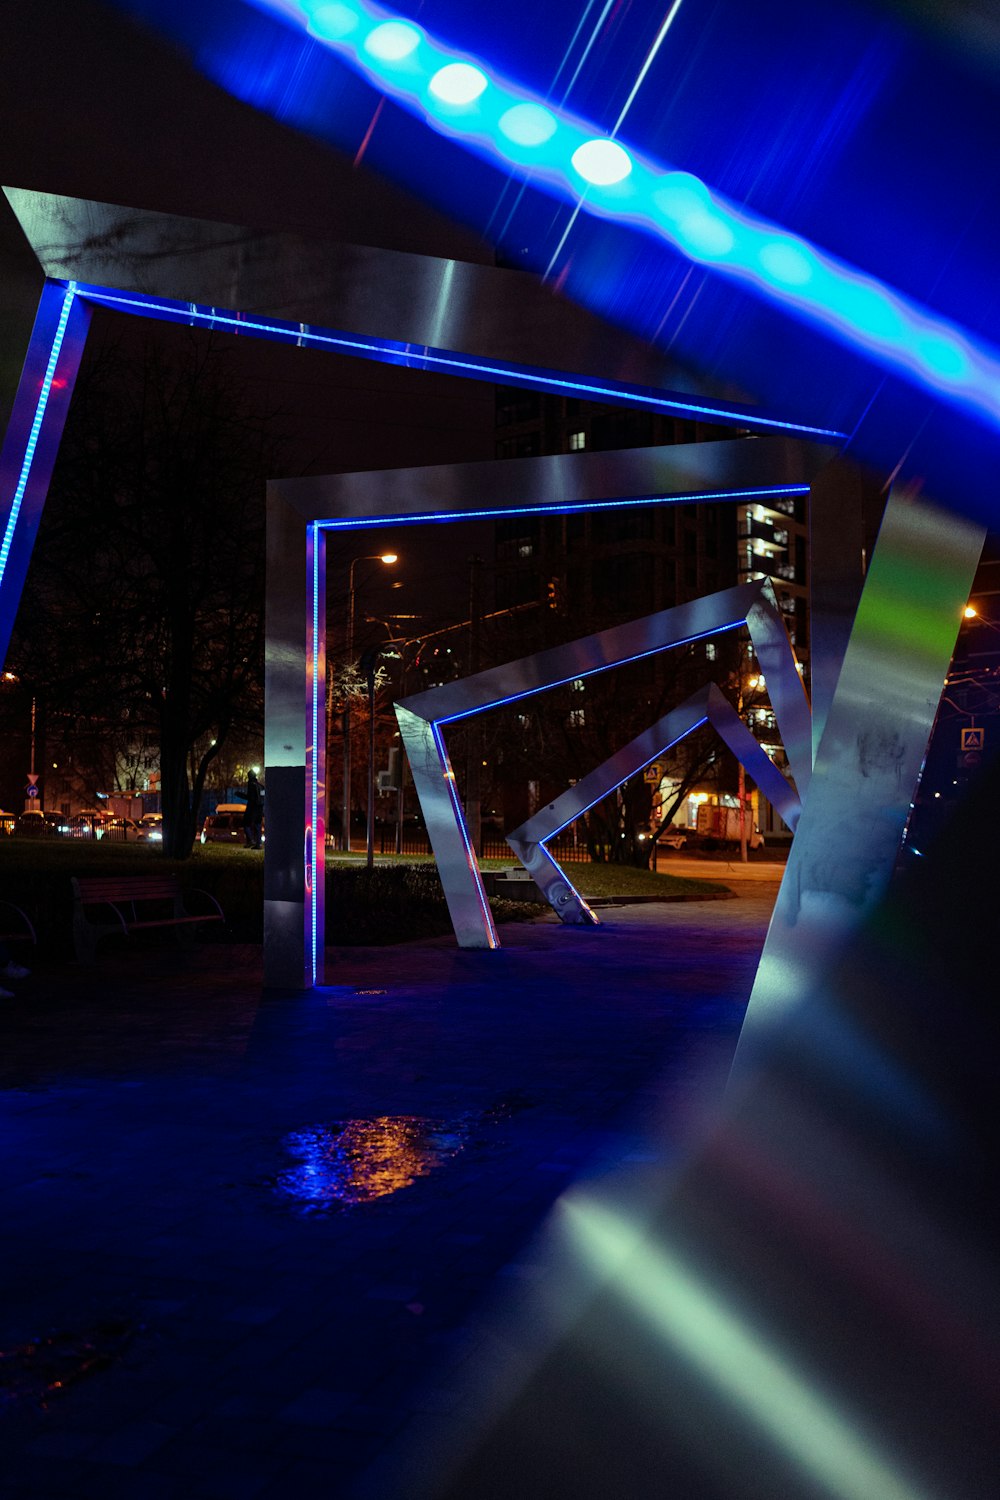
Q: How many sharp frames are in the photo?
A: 4